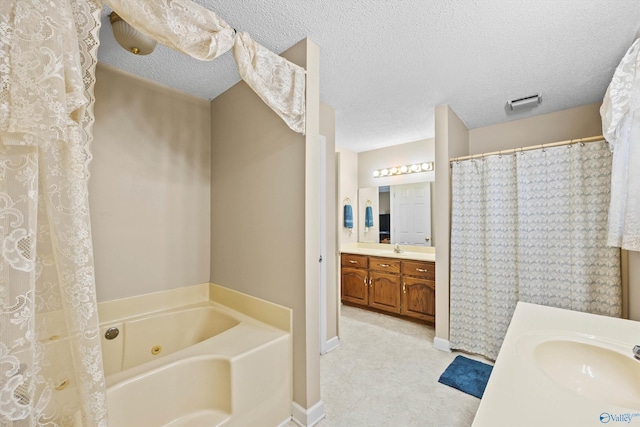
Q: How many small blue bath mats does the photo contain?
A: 1